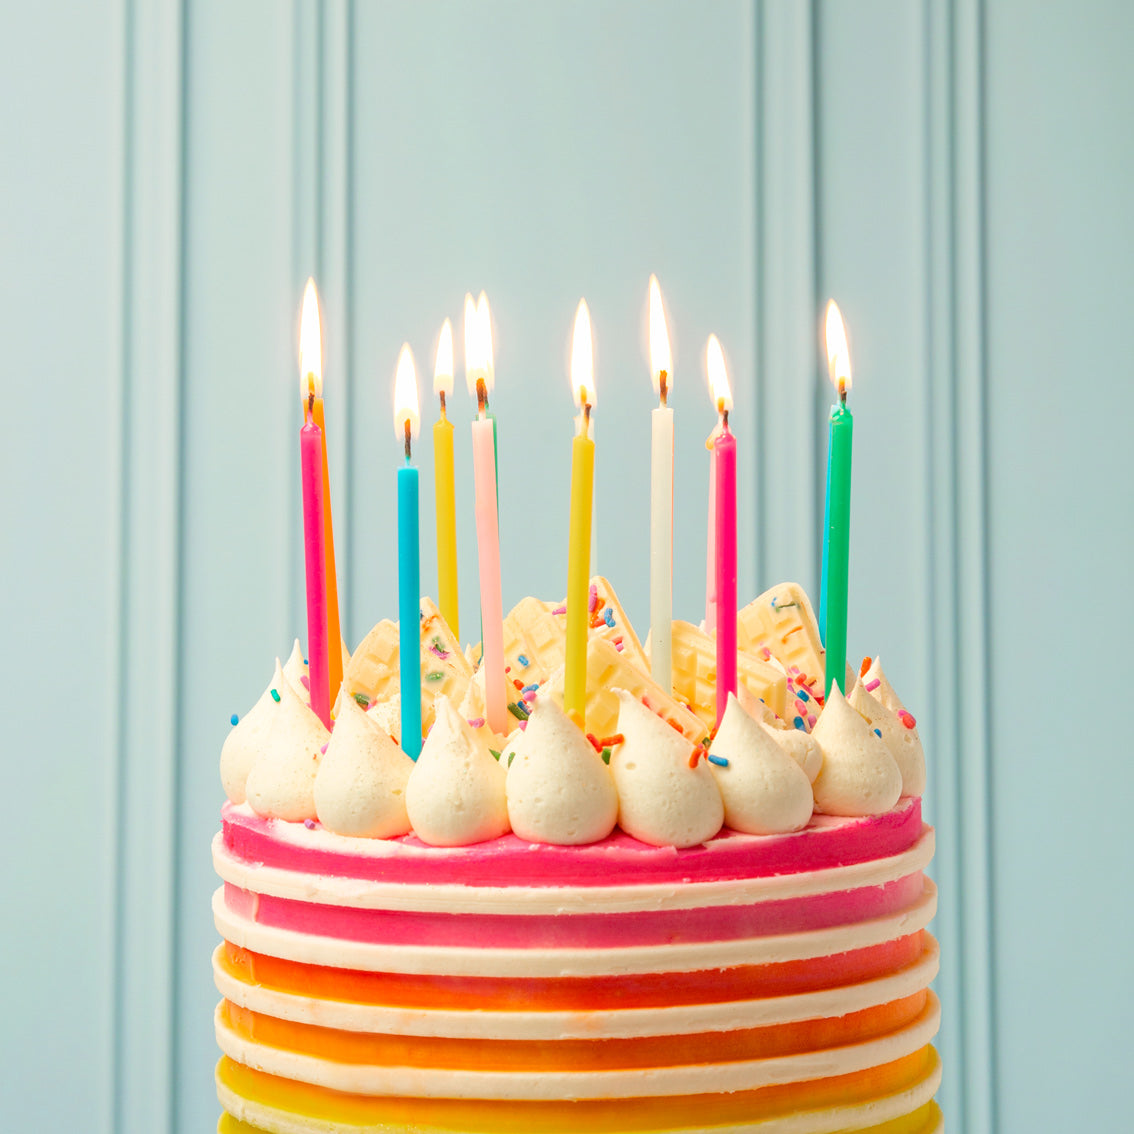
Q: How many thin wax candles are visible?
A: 13